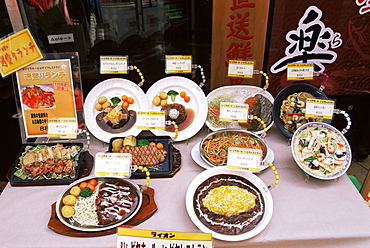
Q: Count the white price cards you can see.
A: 10